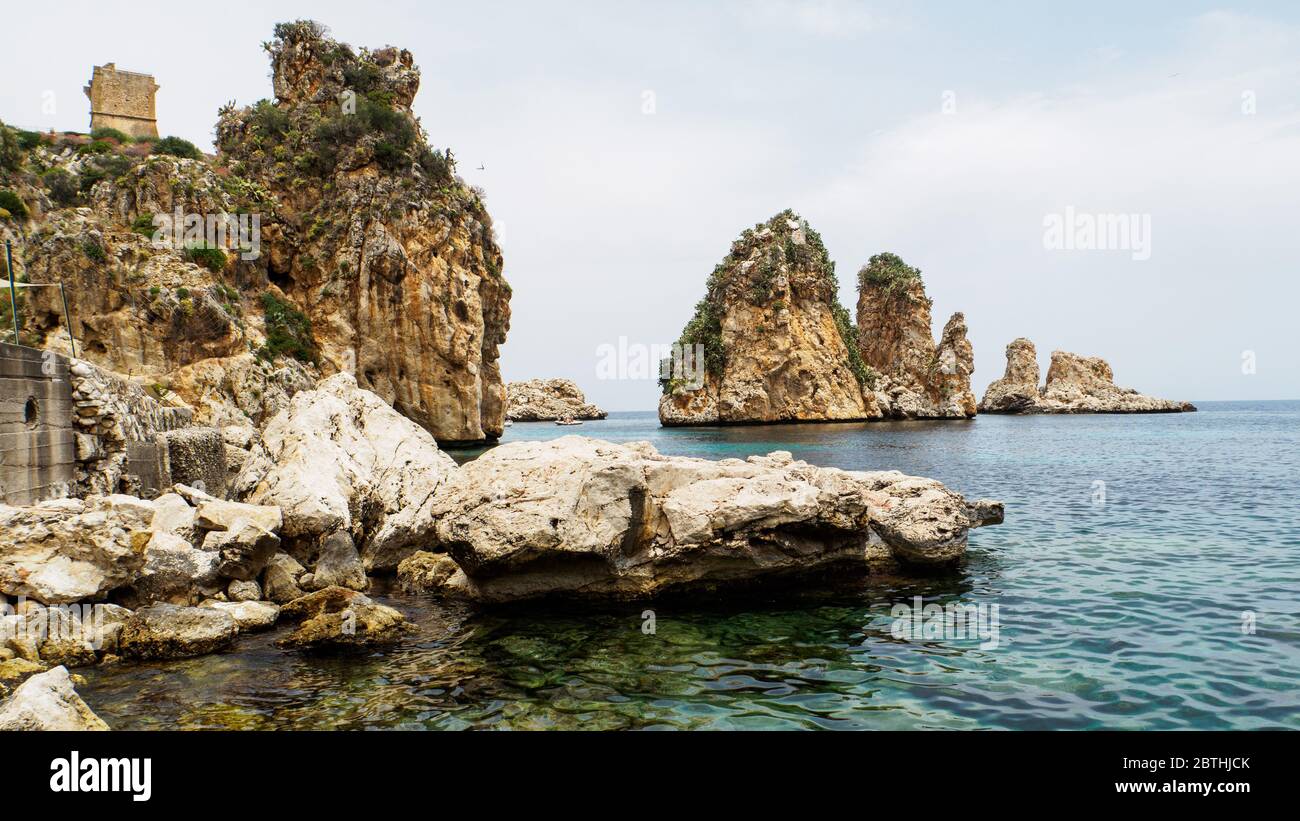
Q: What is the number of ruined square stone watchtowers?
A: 1